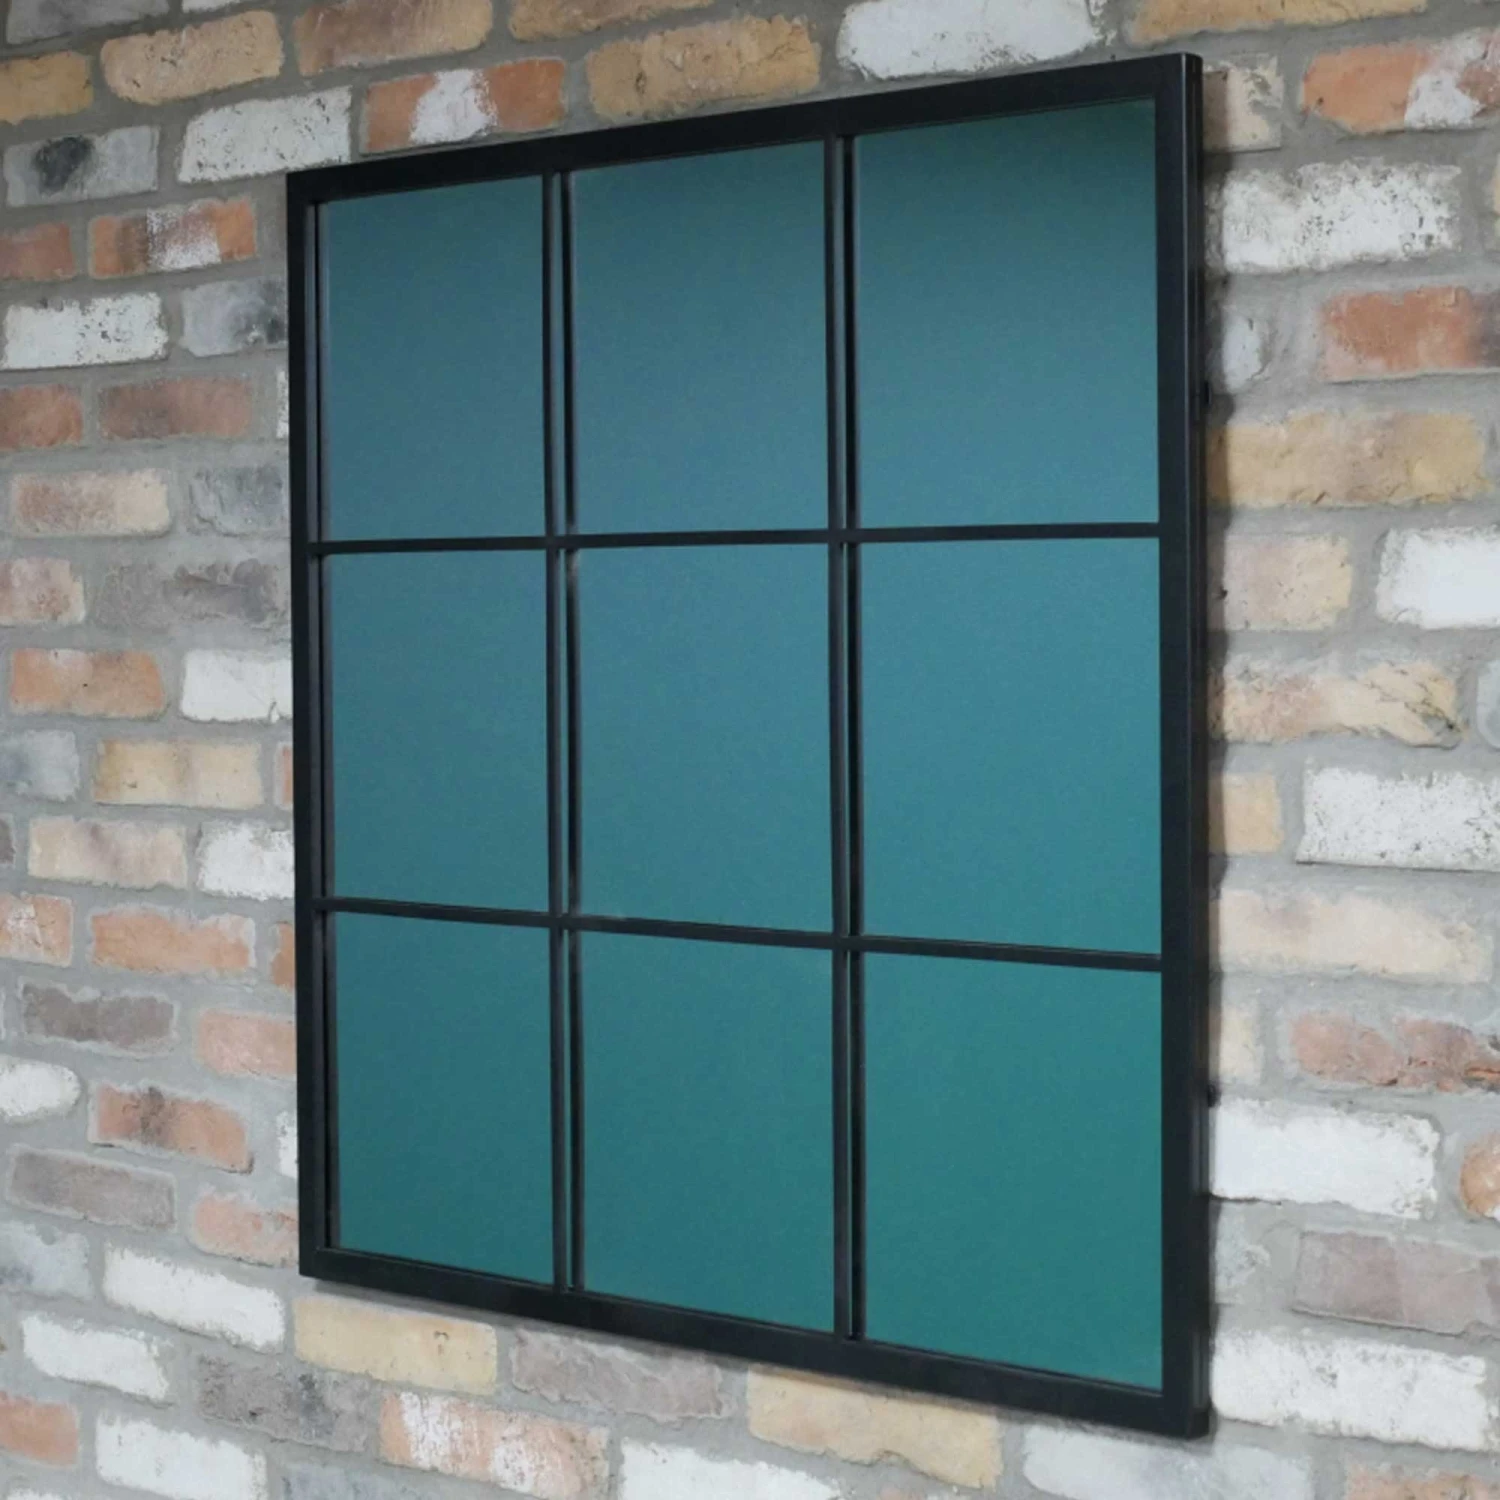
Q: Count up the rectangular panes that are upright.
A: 9